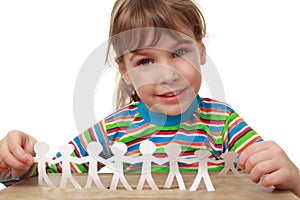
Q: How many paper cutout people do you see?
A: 8